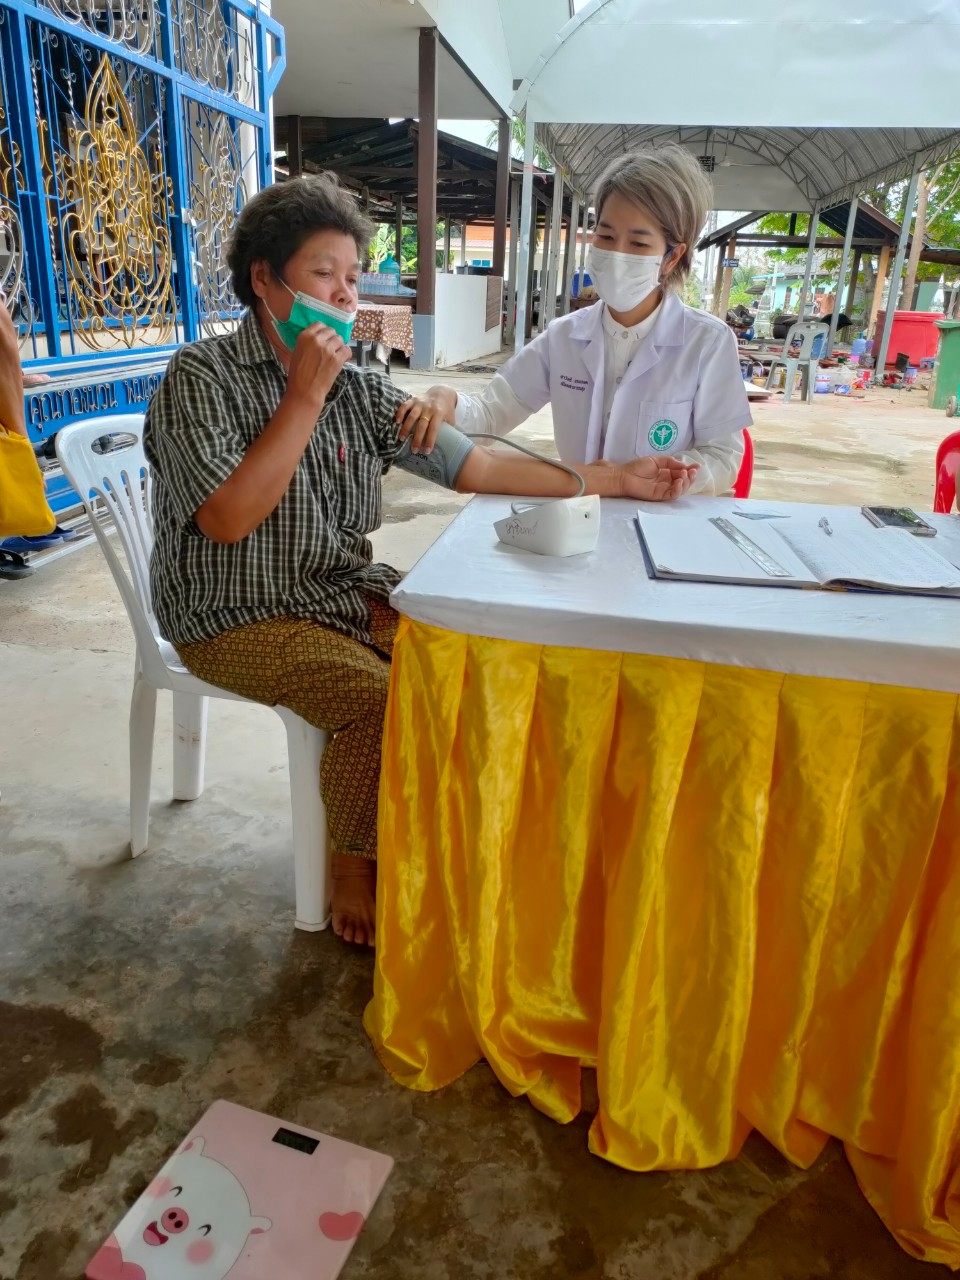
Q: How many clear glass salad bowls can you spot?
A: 0